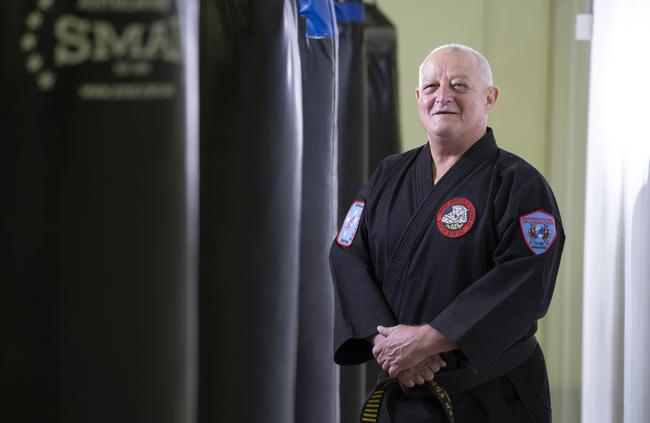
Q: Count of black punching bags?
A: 5